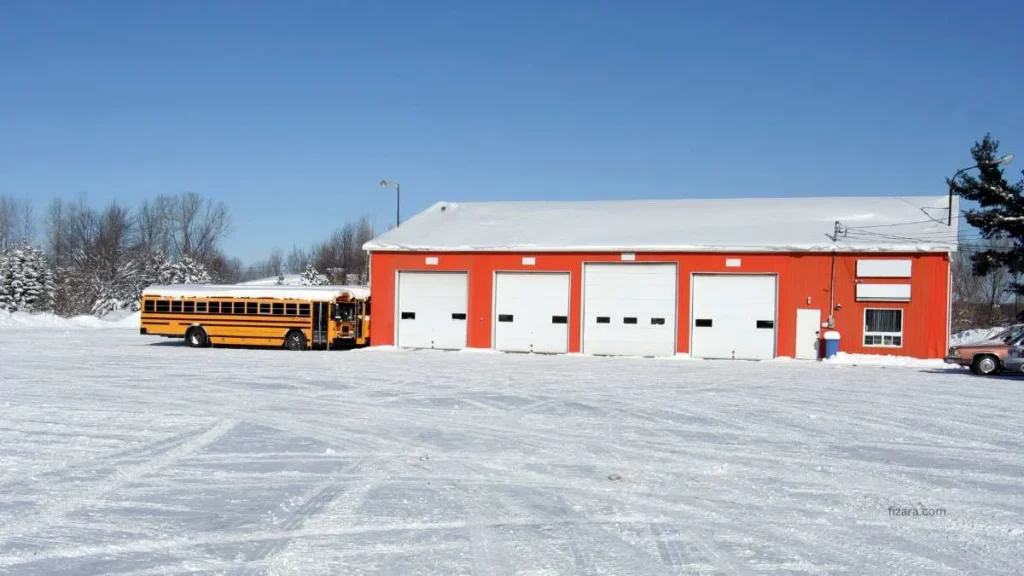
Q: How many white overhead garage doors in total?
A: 4